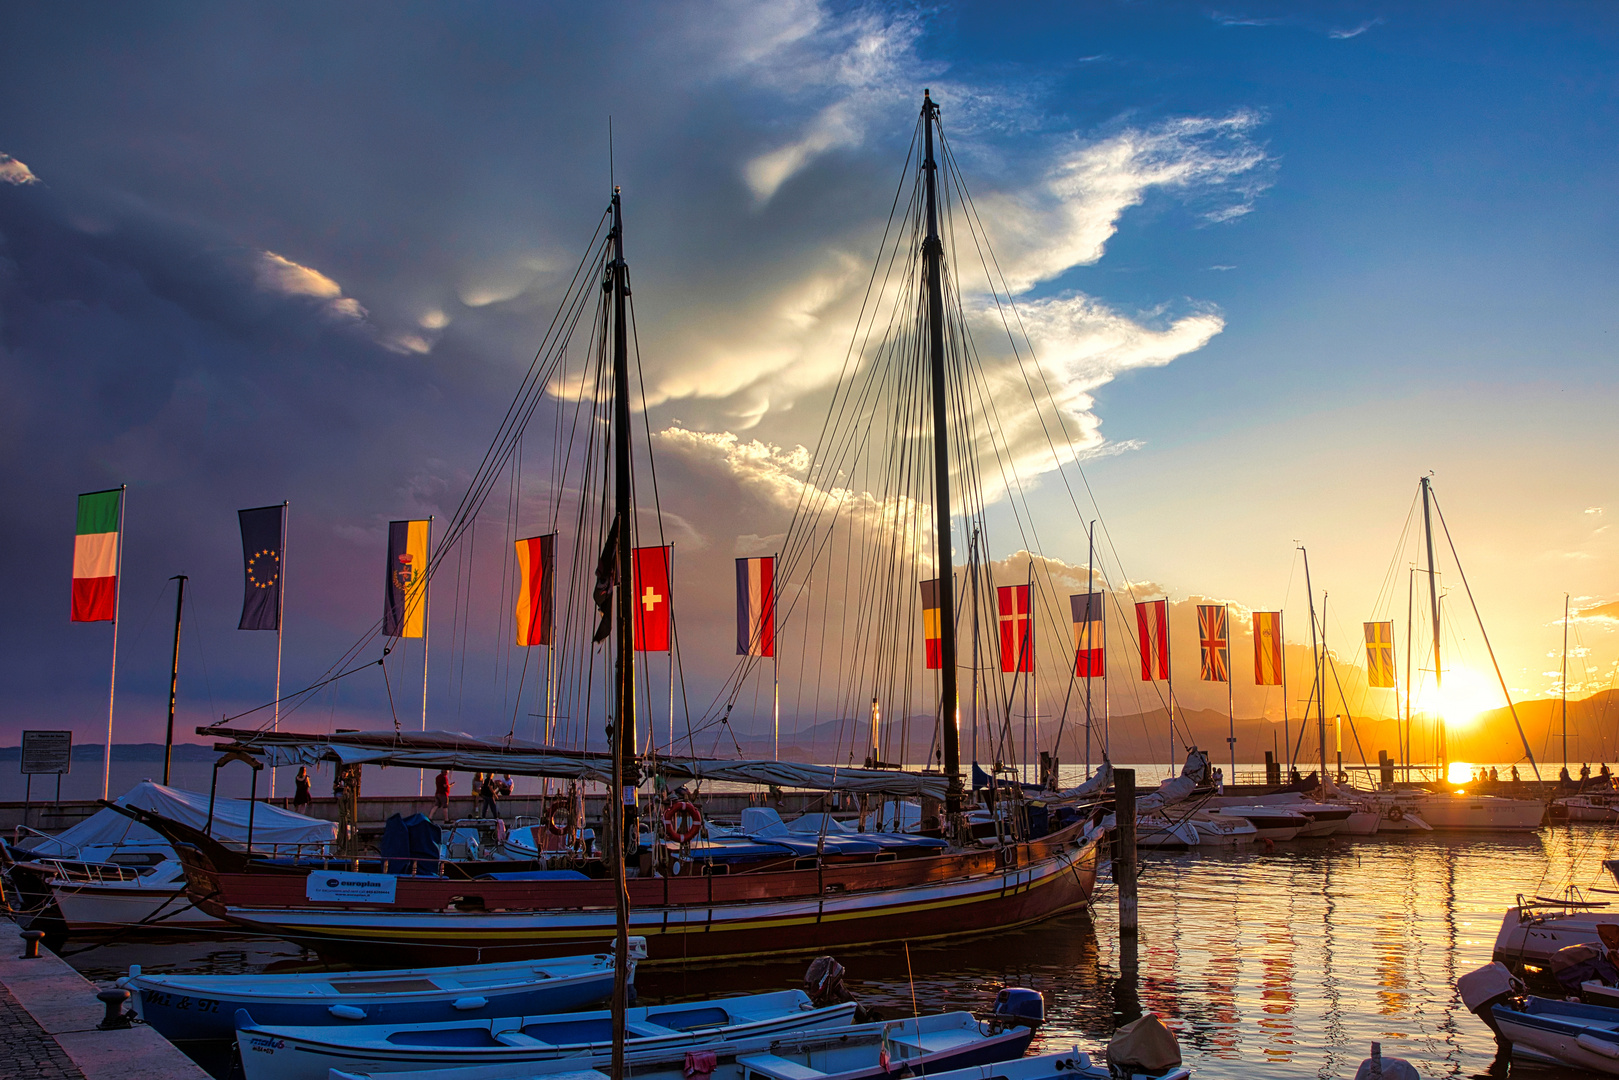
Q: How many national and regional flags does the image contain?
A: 13